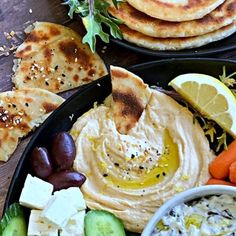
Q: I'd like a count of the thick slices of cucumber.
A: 2